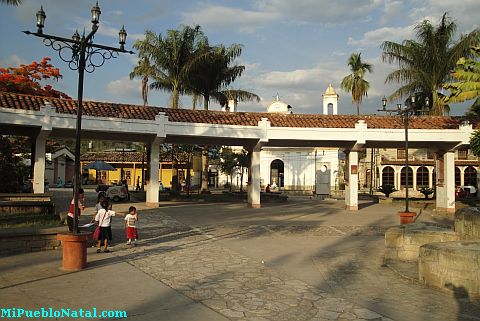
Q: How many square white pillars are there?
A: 5